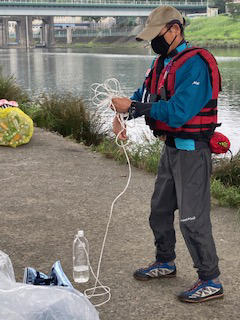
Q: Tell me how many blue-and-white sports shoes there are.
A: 2